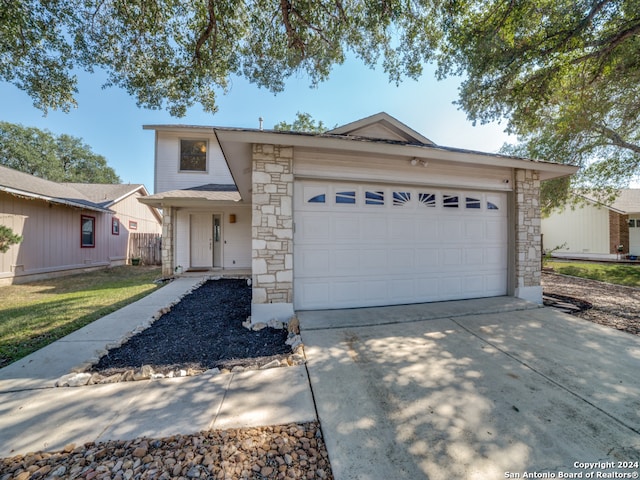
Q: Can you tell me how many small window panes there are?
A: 8